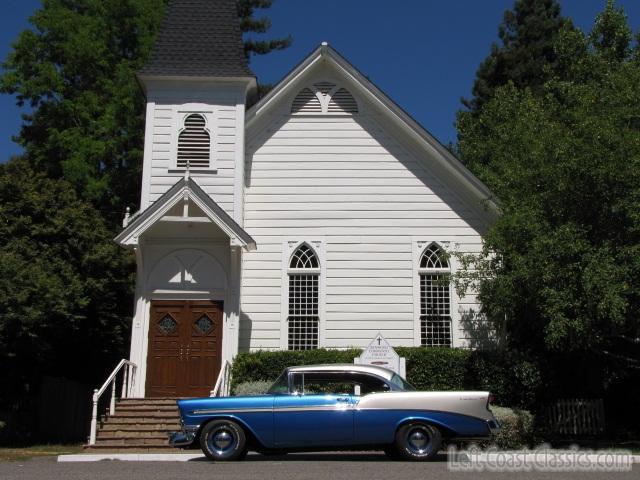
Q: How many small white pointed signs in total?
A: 1